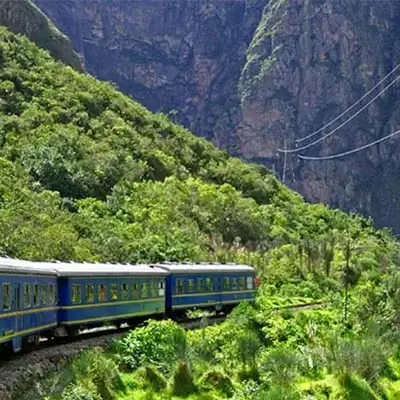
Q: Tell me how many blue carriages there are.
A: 3